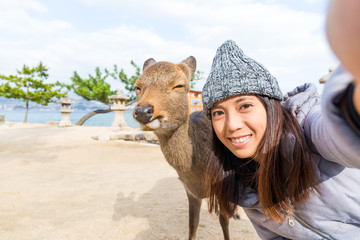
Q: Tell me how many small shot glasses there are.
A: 0